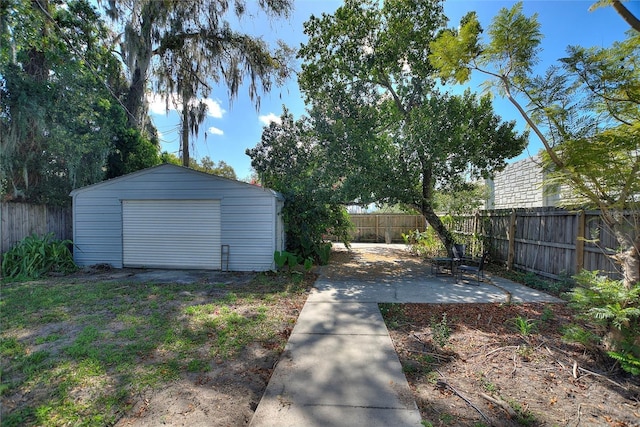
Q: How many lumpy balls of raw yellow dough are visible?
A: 0